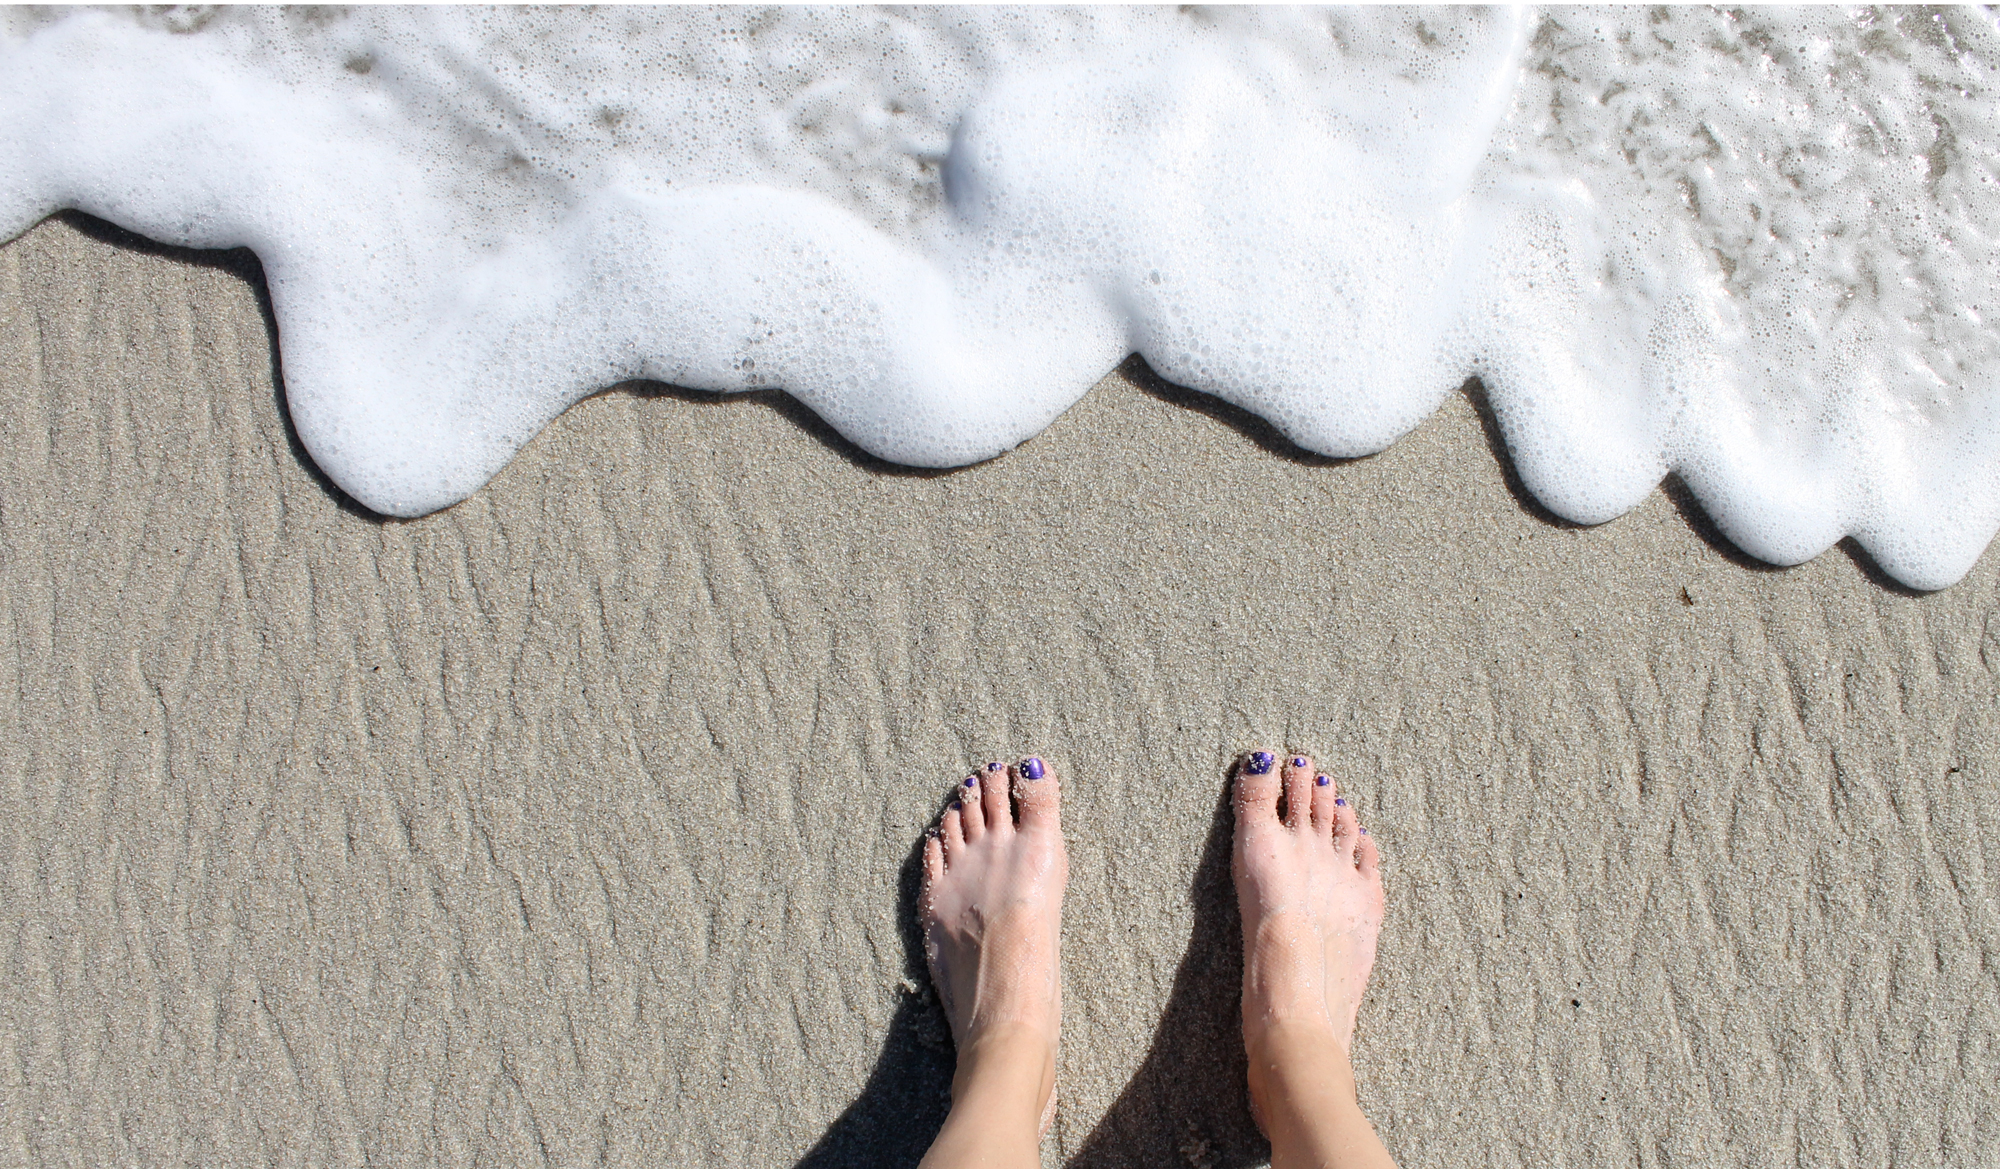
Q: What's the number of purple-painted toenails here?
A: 10